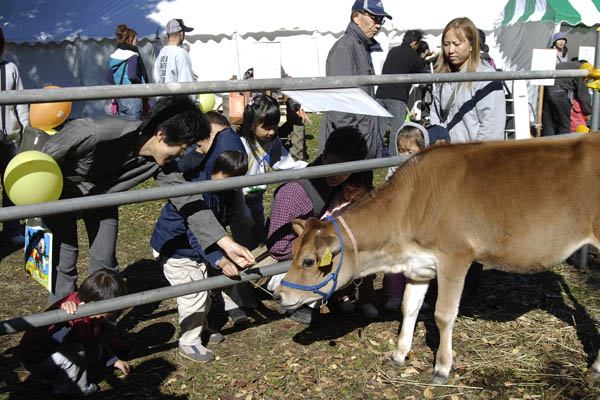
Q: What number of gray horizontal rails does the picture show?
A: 3